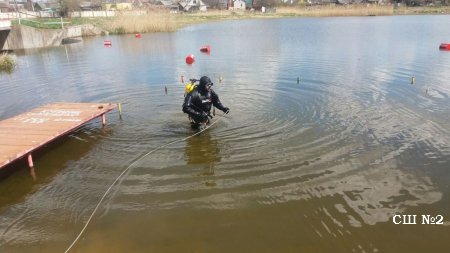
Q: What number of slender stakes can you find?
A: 7